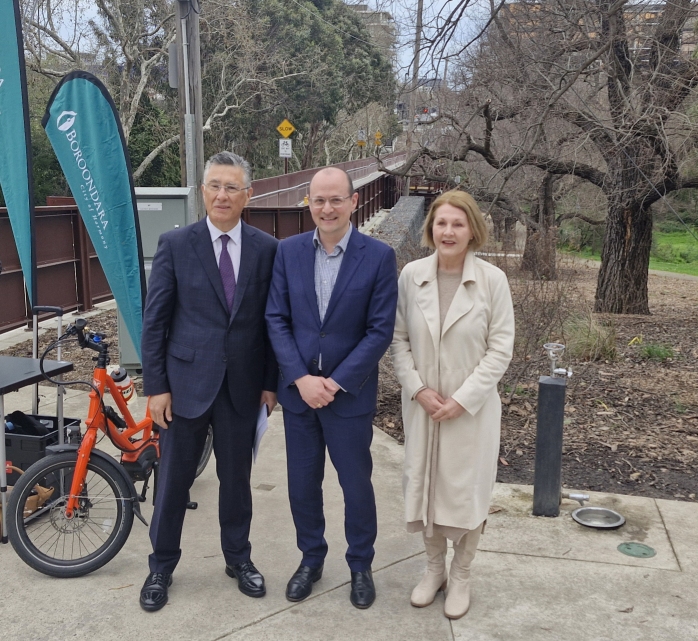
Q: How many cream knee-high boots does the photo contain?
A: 2